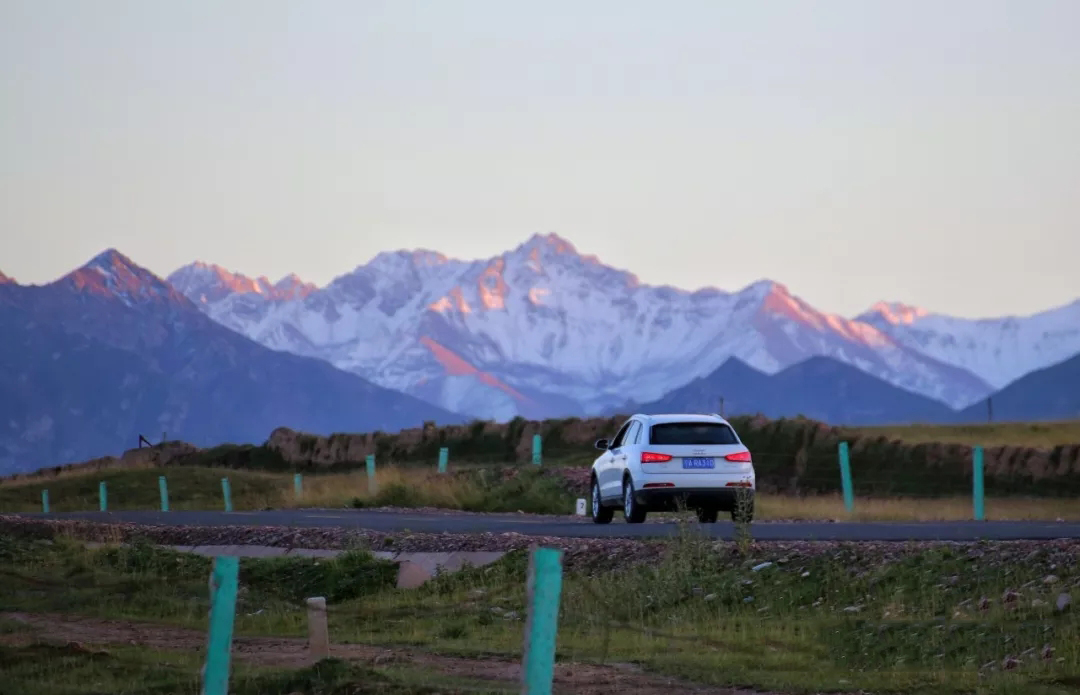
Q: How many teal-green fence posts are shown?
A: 12